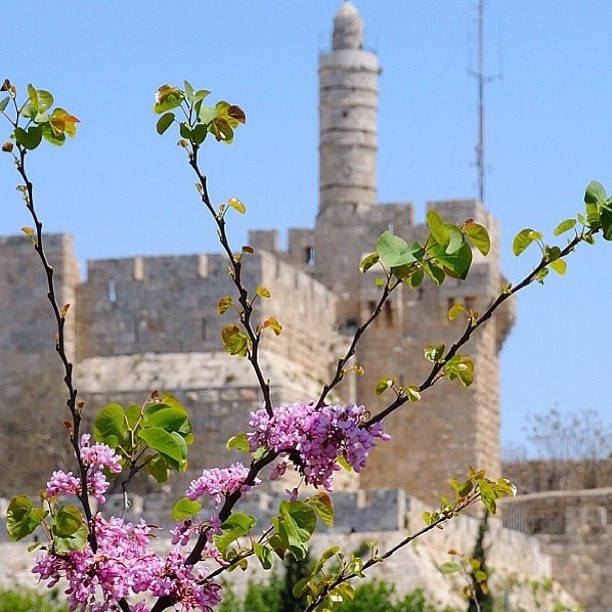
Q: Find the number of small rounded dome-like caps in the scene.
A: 1